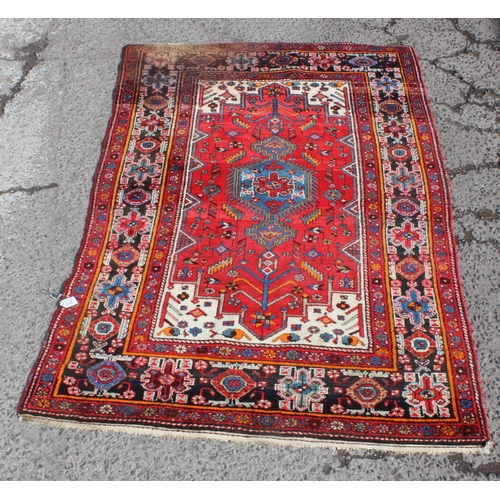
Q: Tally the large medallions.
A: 1